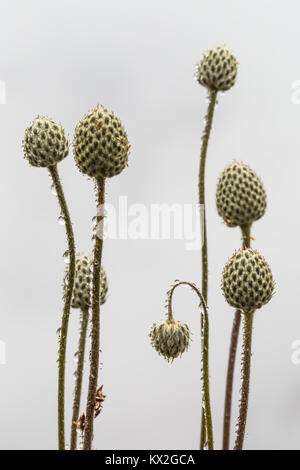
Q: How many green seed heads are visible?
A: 7